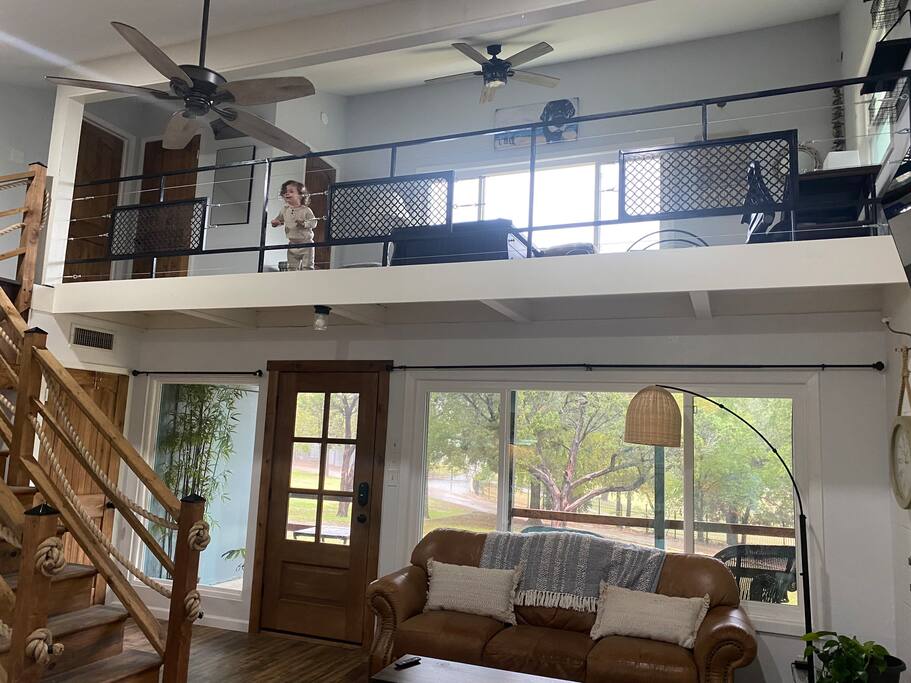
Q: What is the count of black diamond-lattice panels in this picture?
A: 3